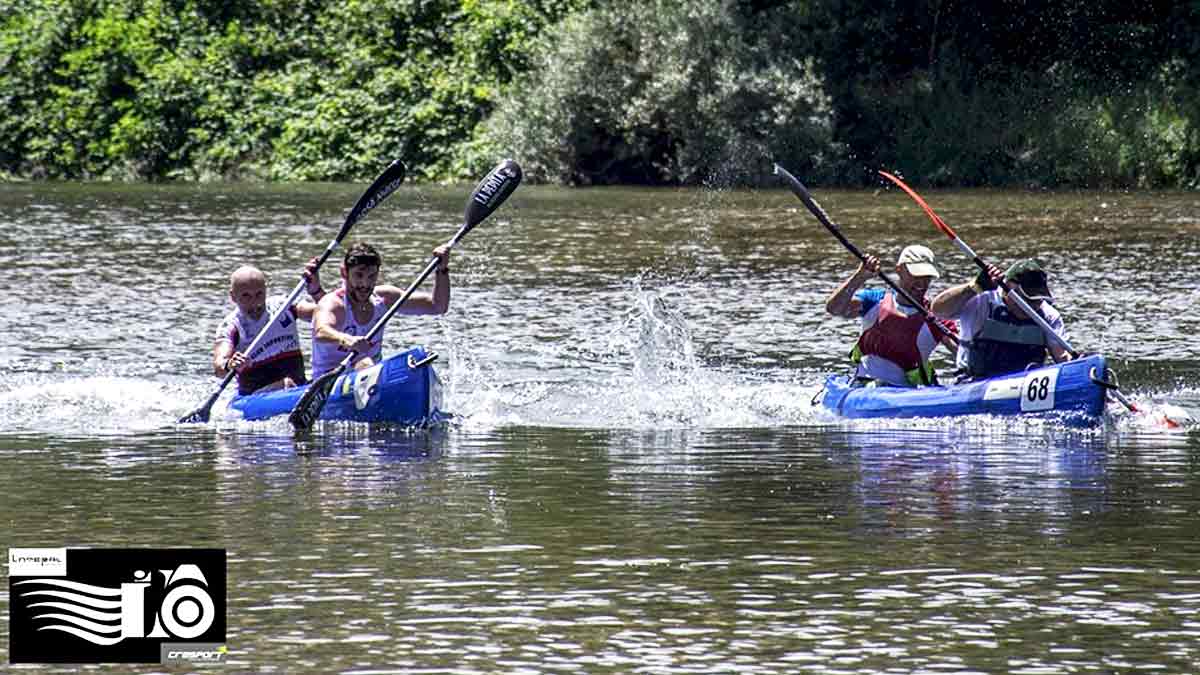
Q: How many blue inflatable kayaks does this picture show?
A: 2